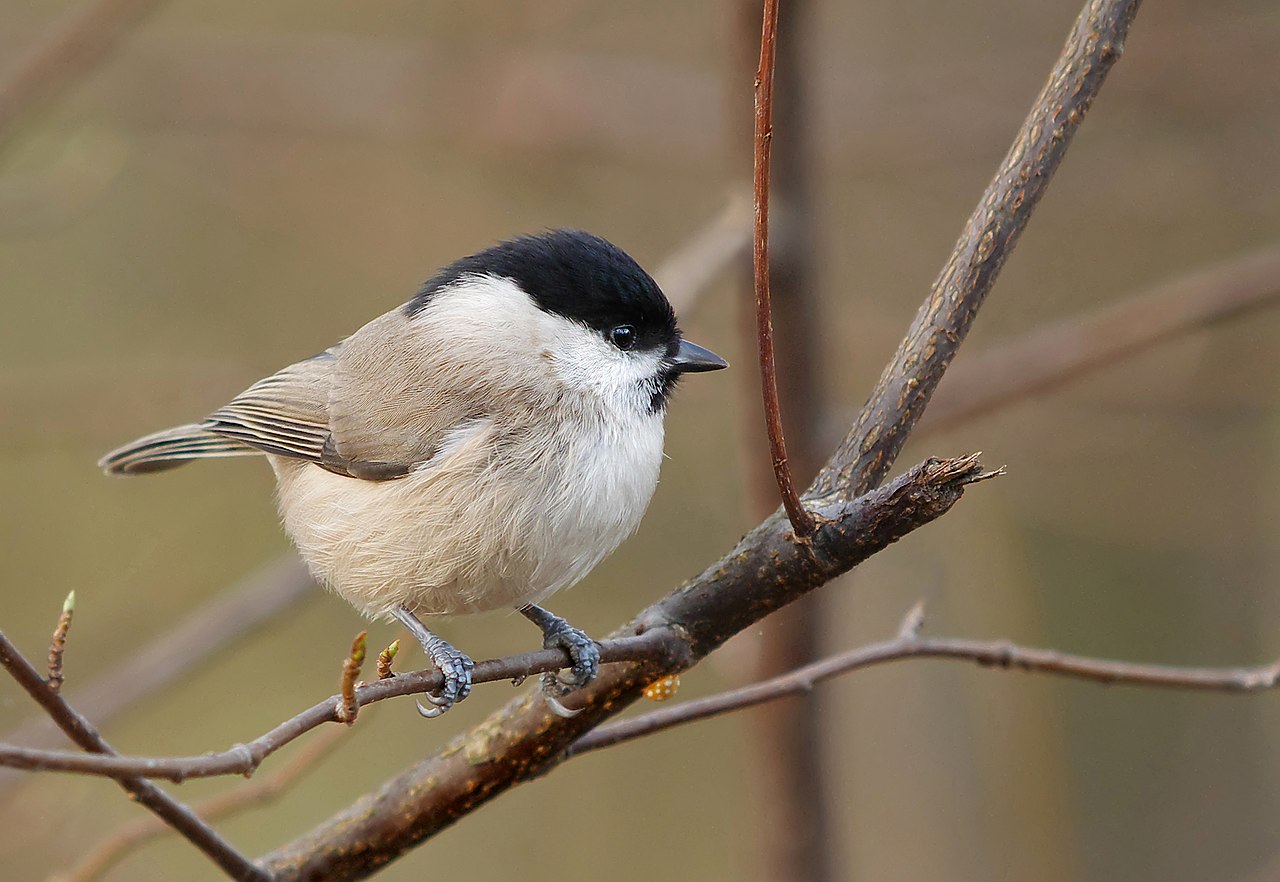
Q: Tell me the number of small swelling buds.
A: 3